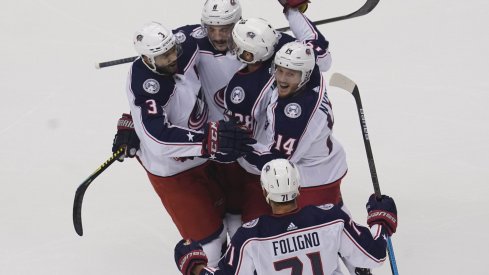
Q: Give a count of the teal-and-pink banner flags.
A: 0